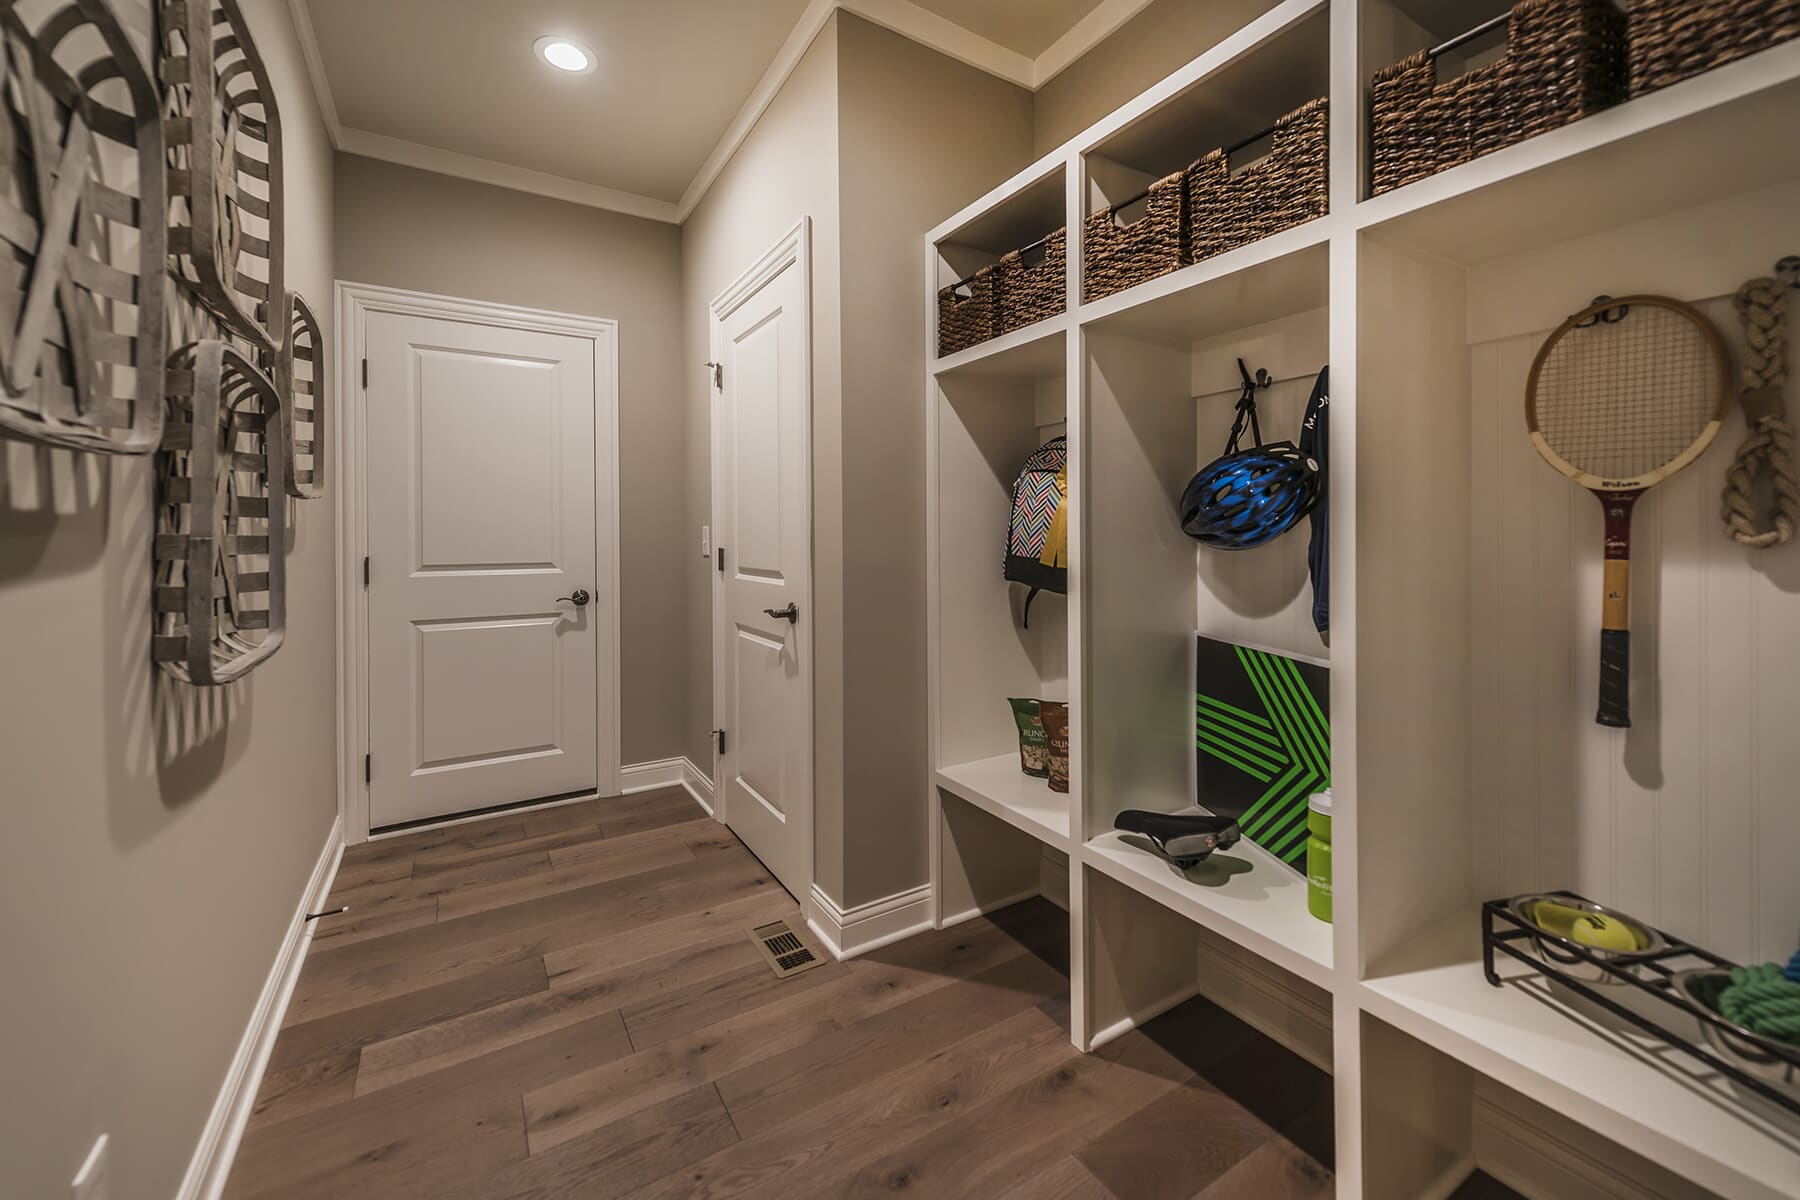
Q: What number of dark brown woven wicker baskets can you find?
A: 6